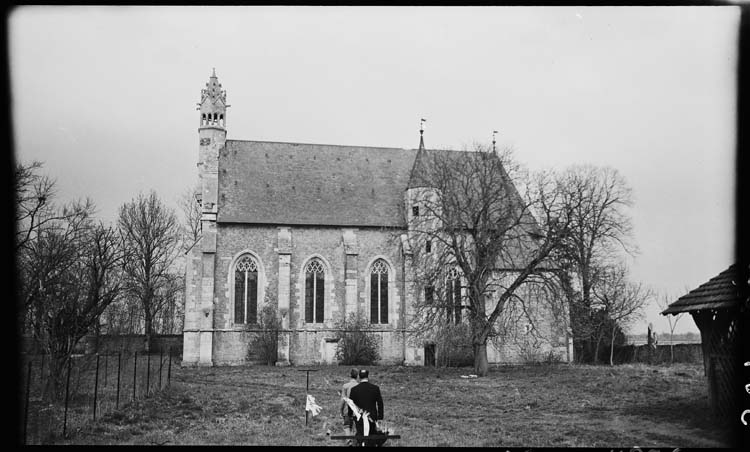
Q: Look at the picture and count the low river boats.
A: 0